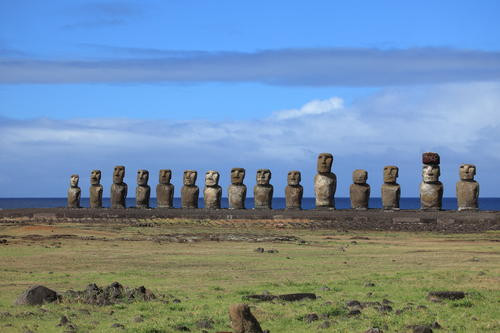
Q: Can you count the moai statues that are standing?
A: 15